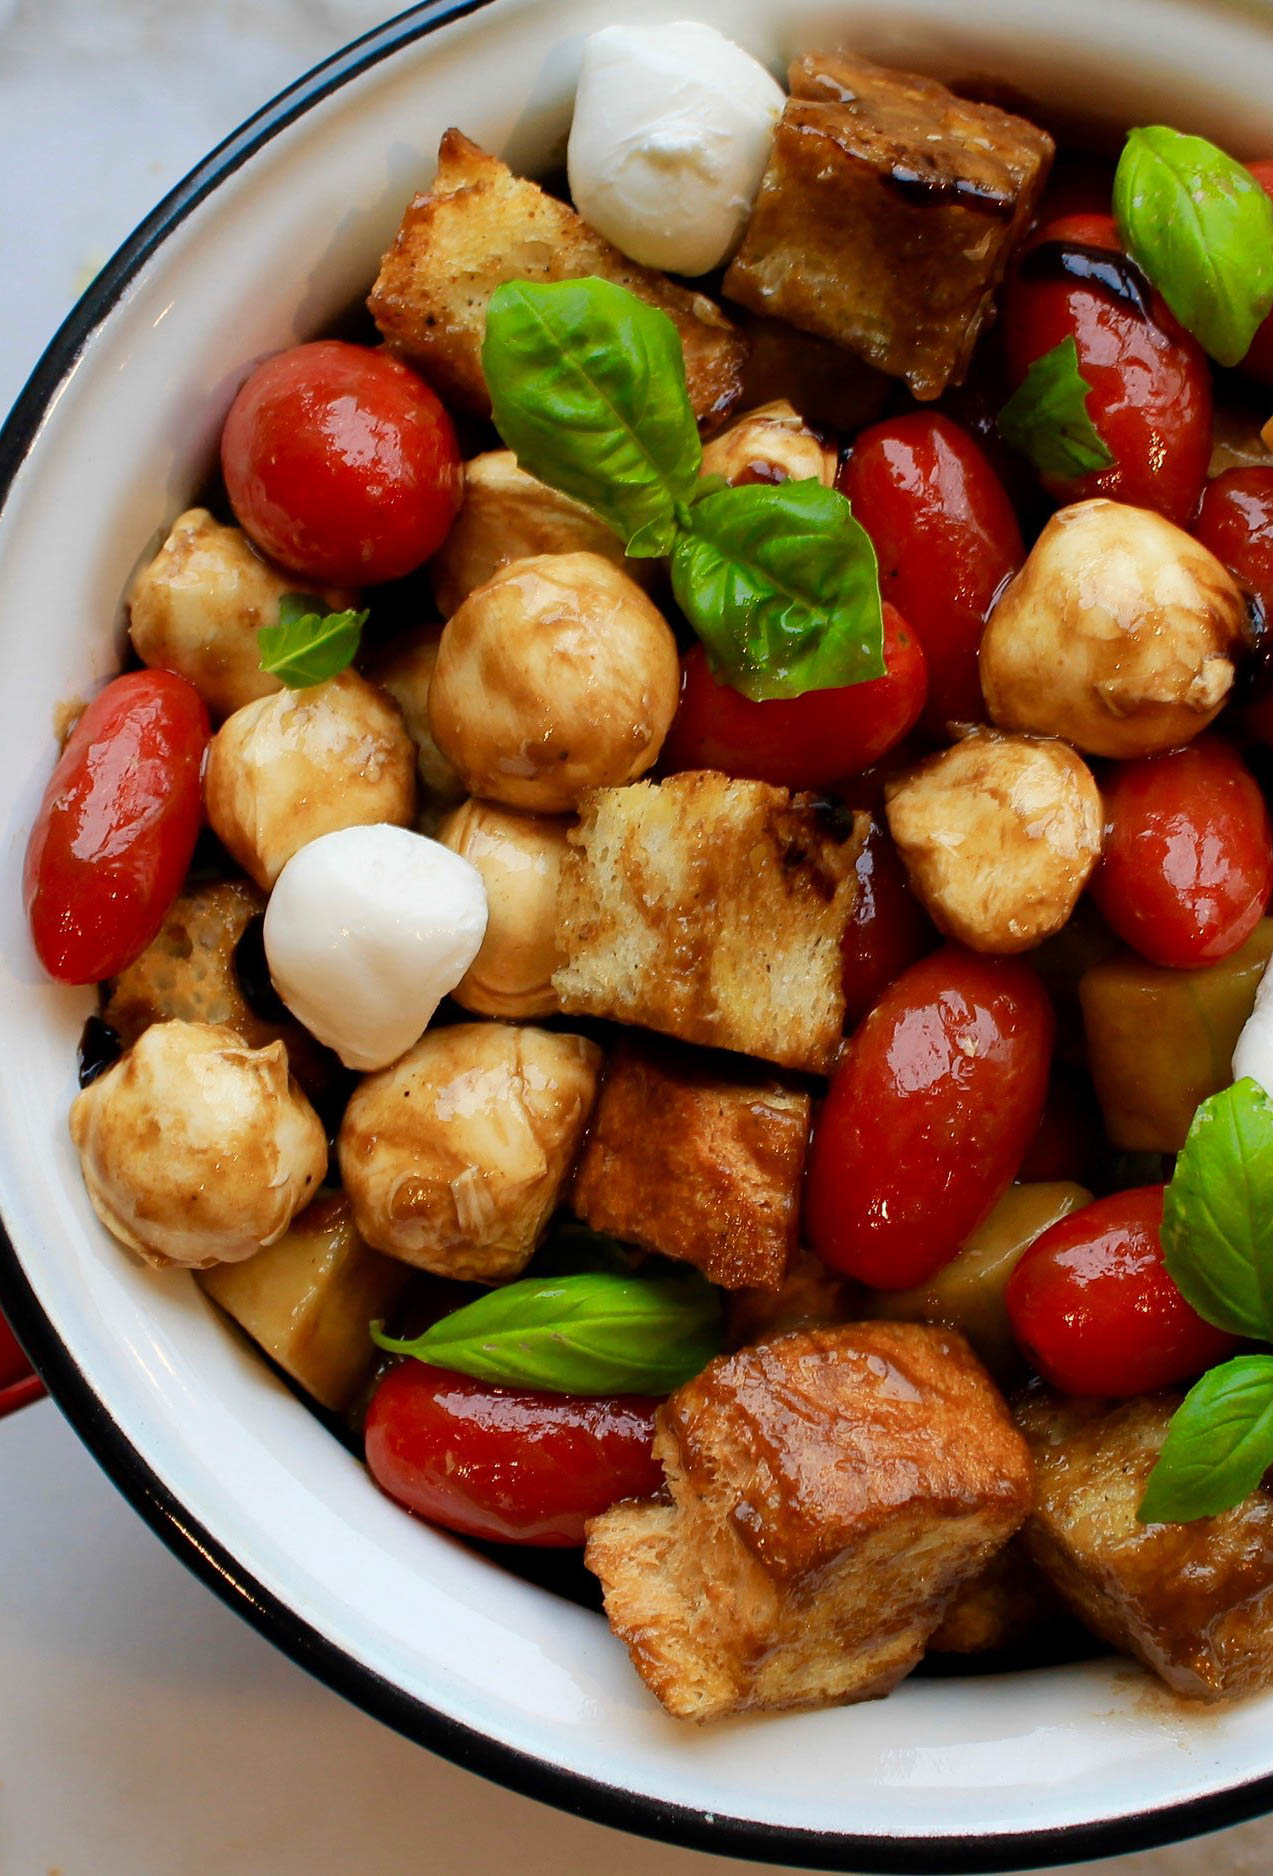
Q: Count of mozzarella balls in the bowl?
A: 13